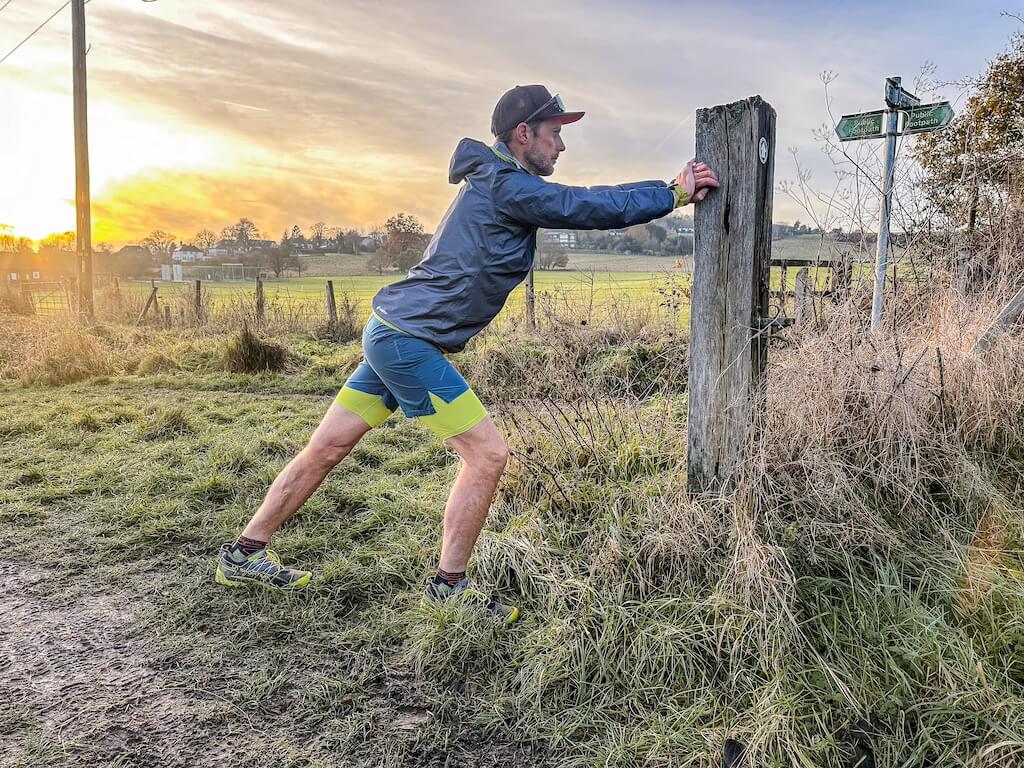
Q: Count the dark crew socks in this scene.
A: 2